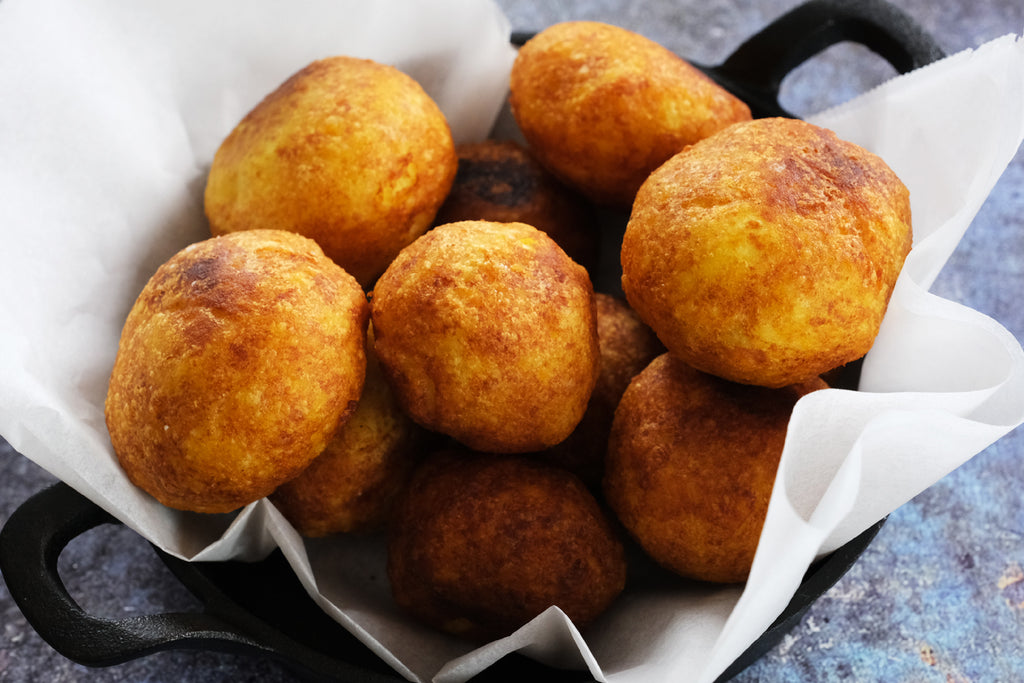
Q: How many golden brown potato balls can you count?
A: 10